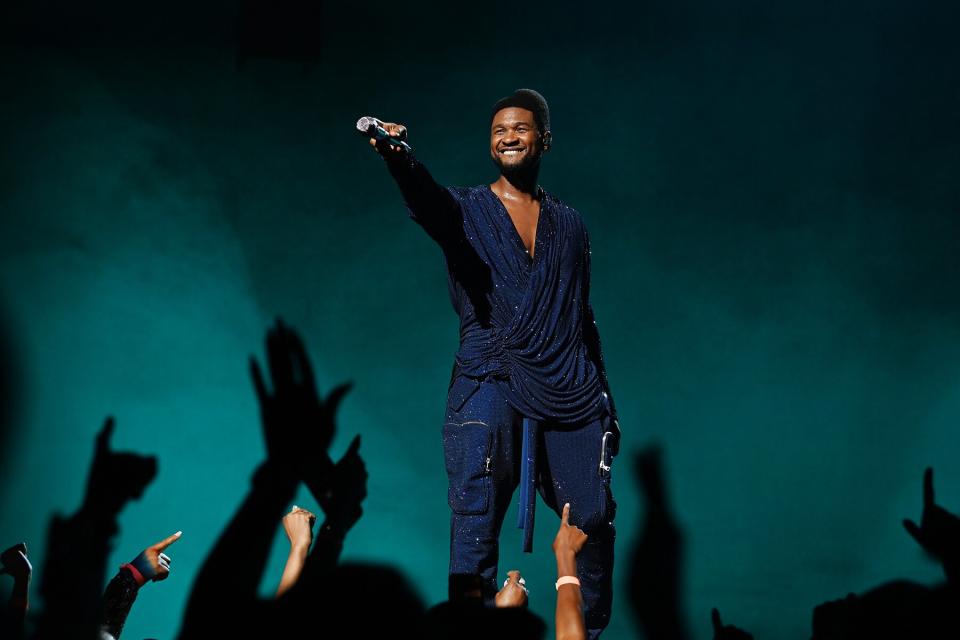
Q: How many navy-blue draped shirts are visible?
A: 1